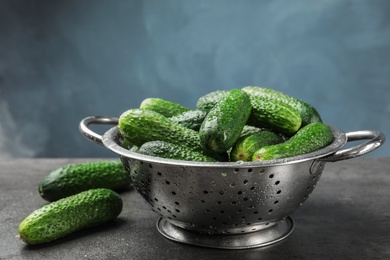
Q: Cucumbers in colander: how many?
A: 11